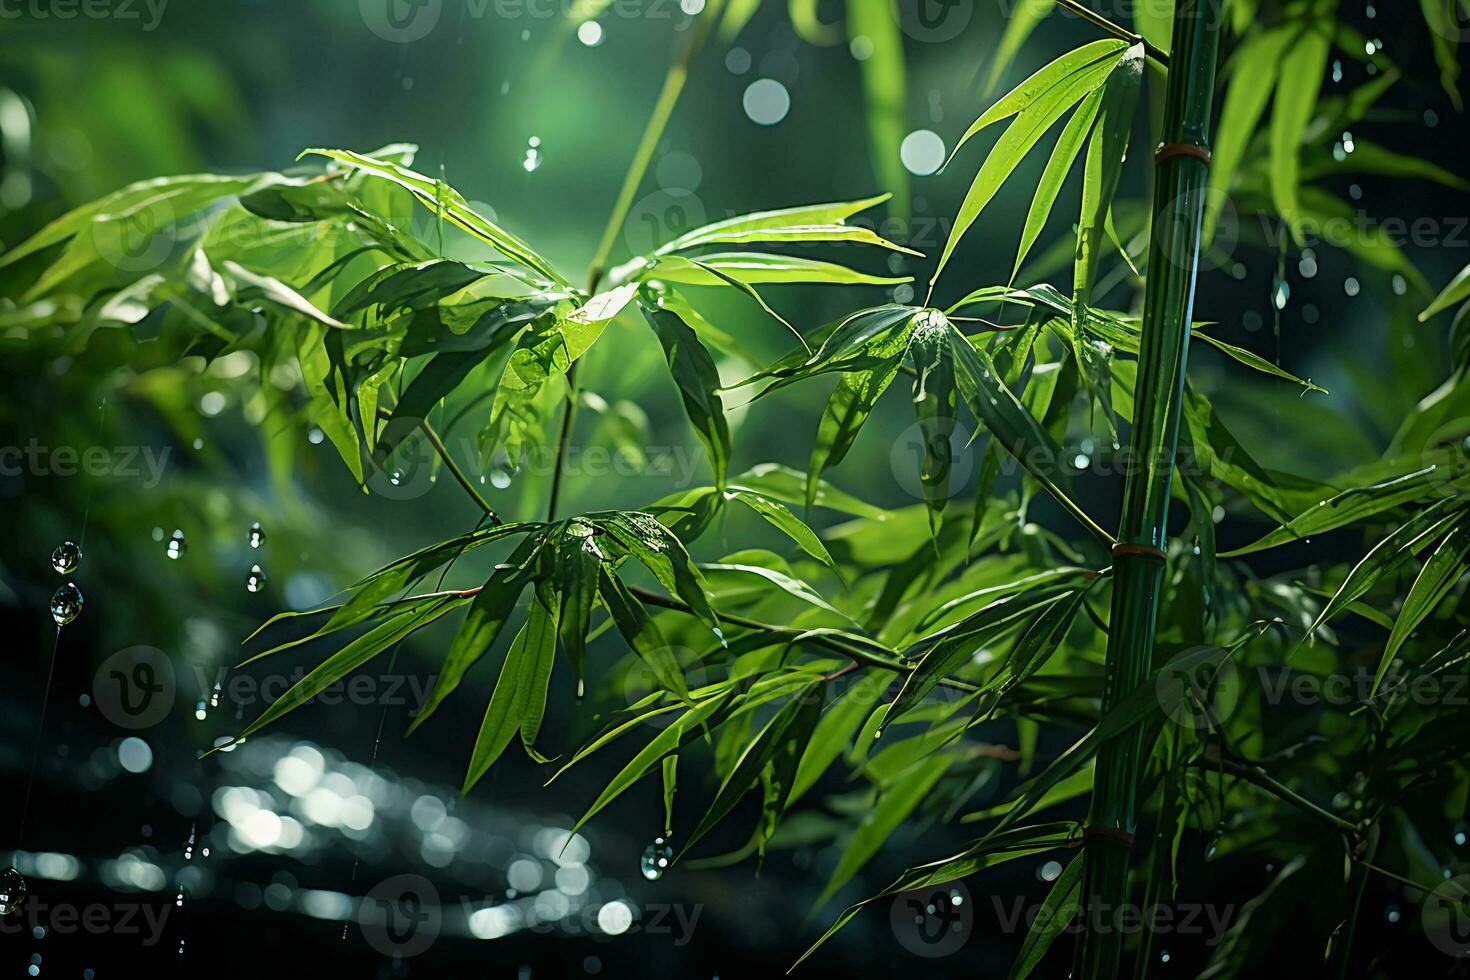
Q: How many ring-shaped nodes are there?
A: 3